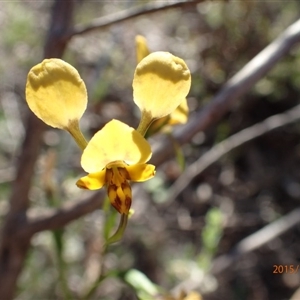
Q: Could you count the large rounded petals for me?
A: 2